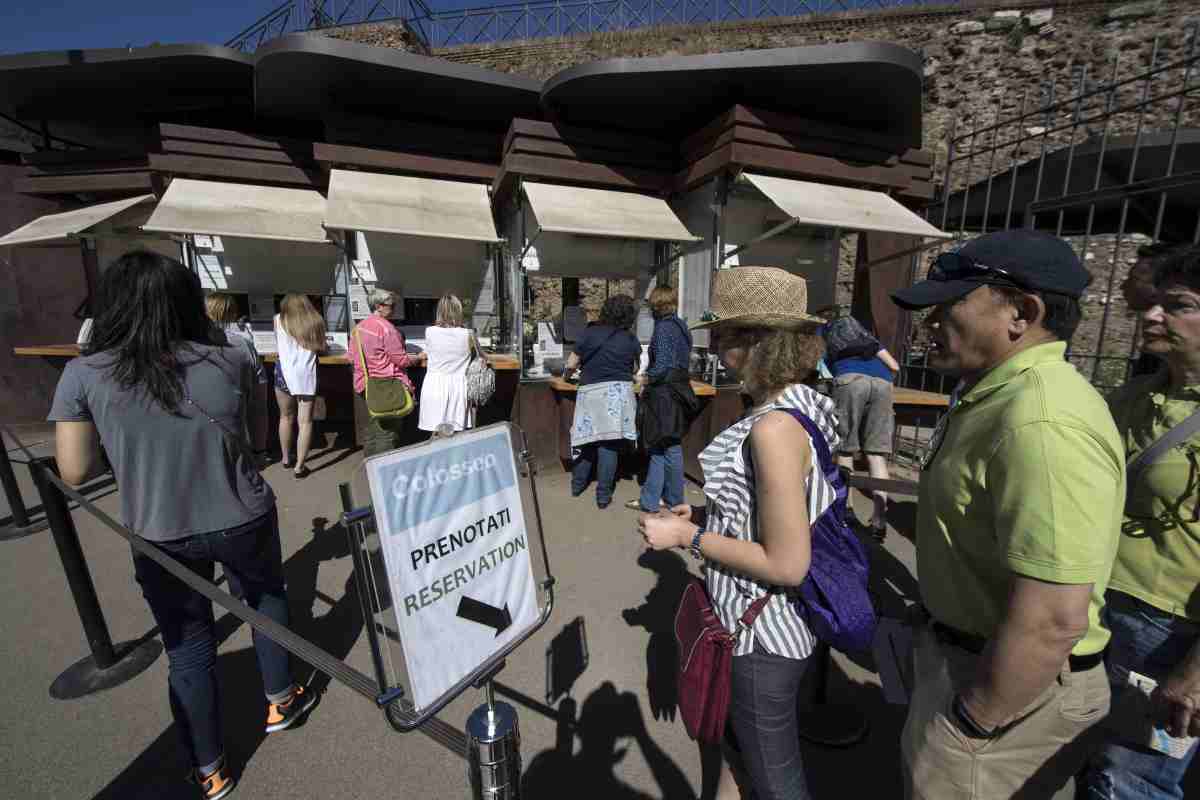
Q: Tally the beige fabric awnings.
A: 5